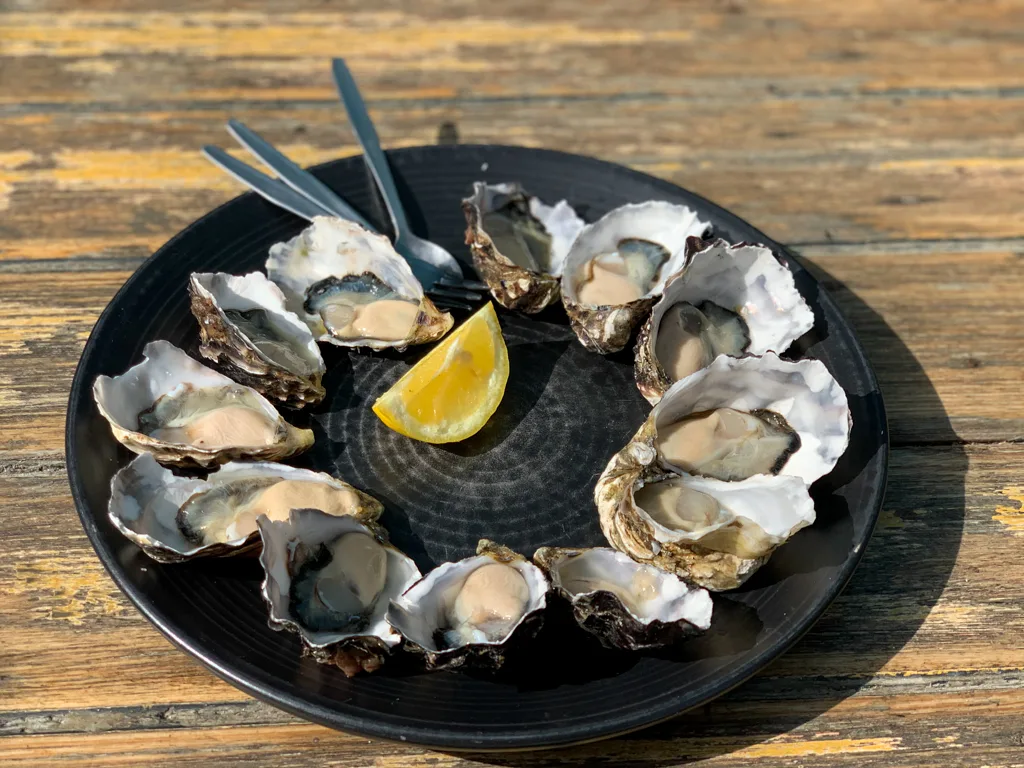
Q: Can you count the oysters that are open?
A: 12